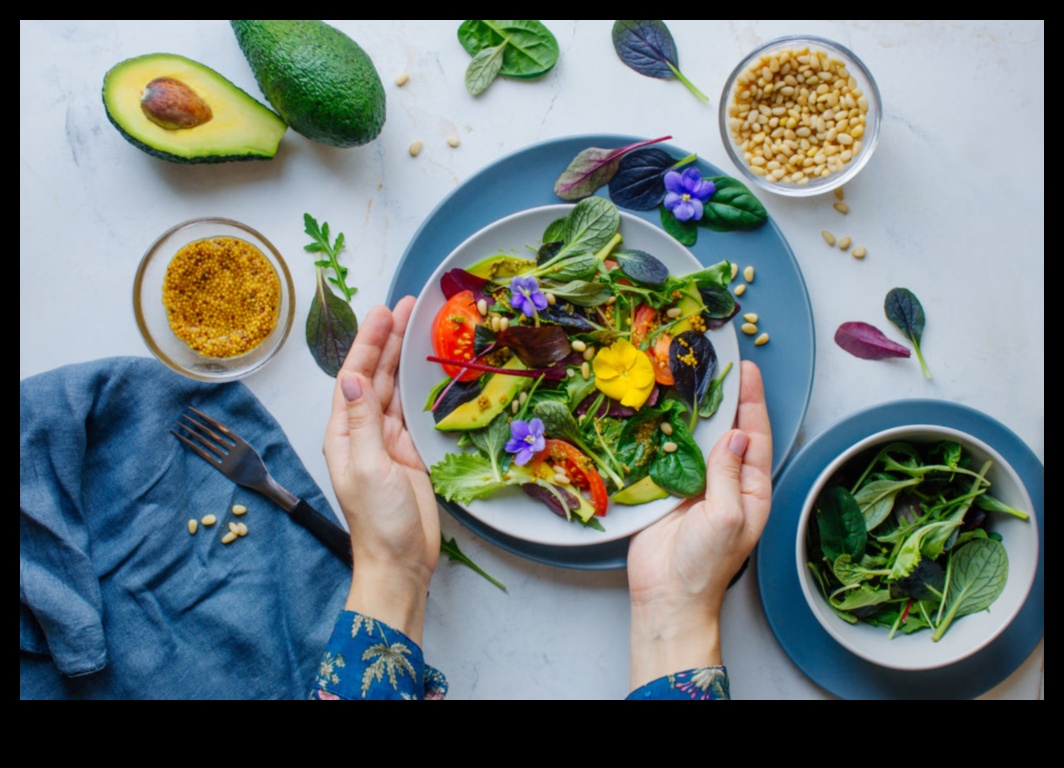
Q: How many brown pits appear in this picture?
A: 1